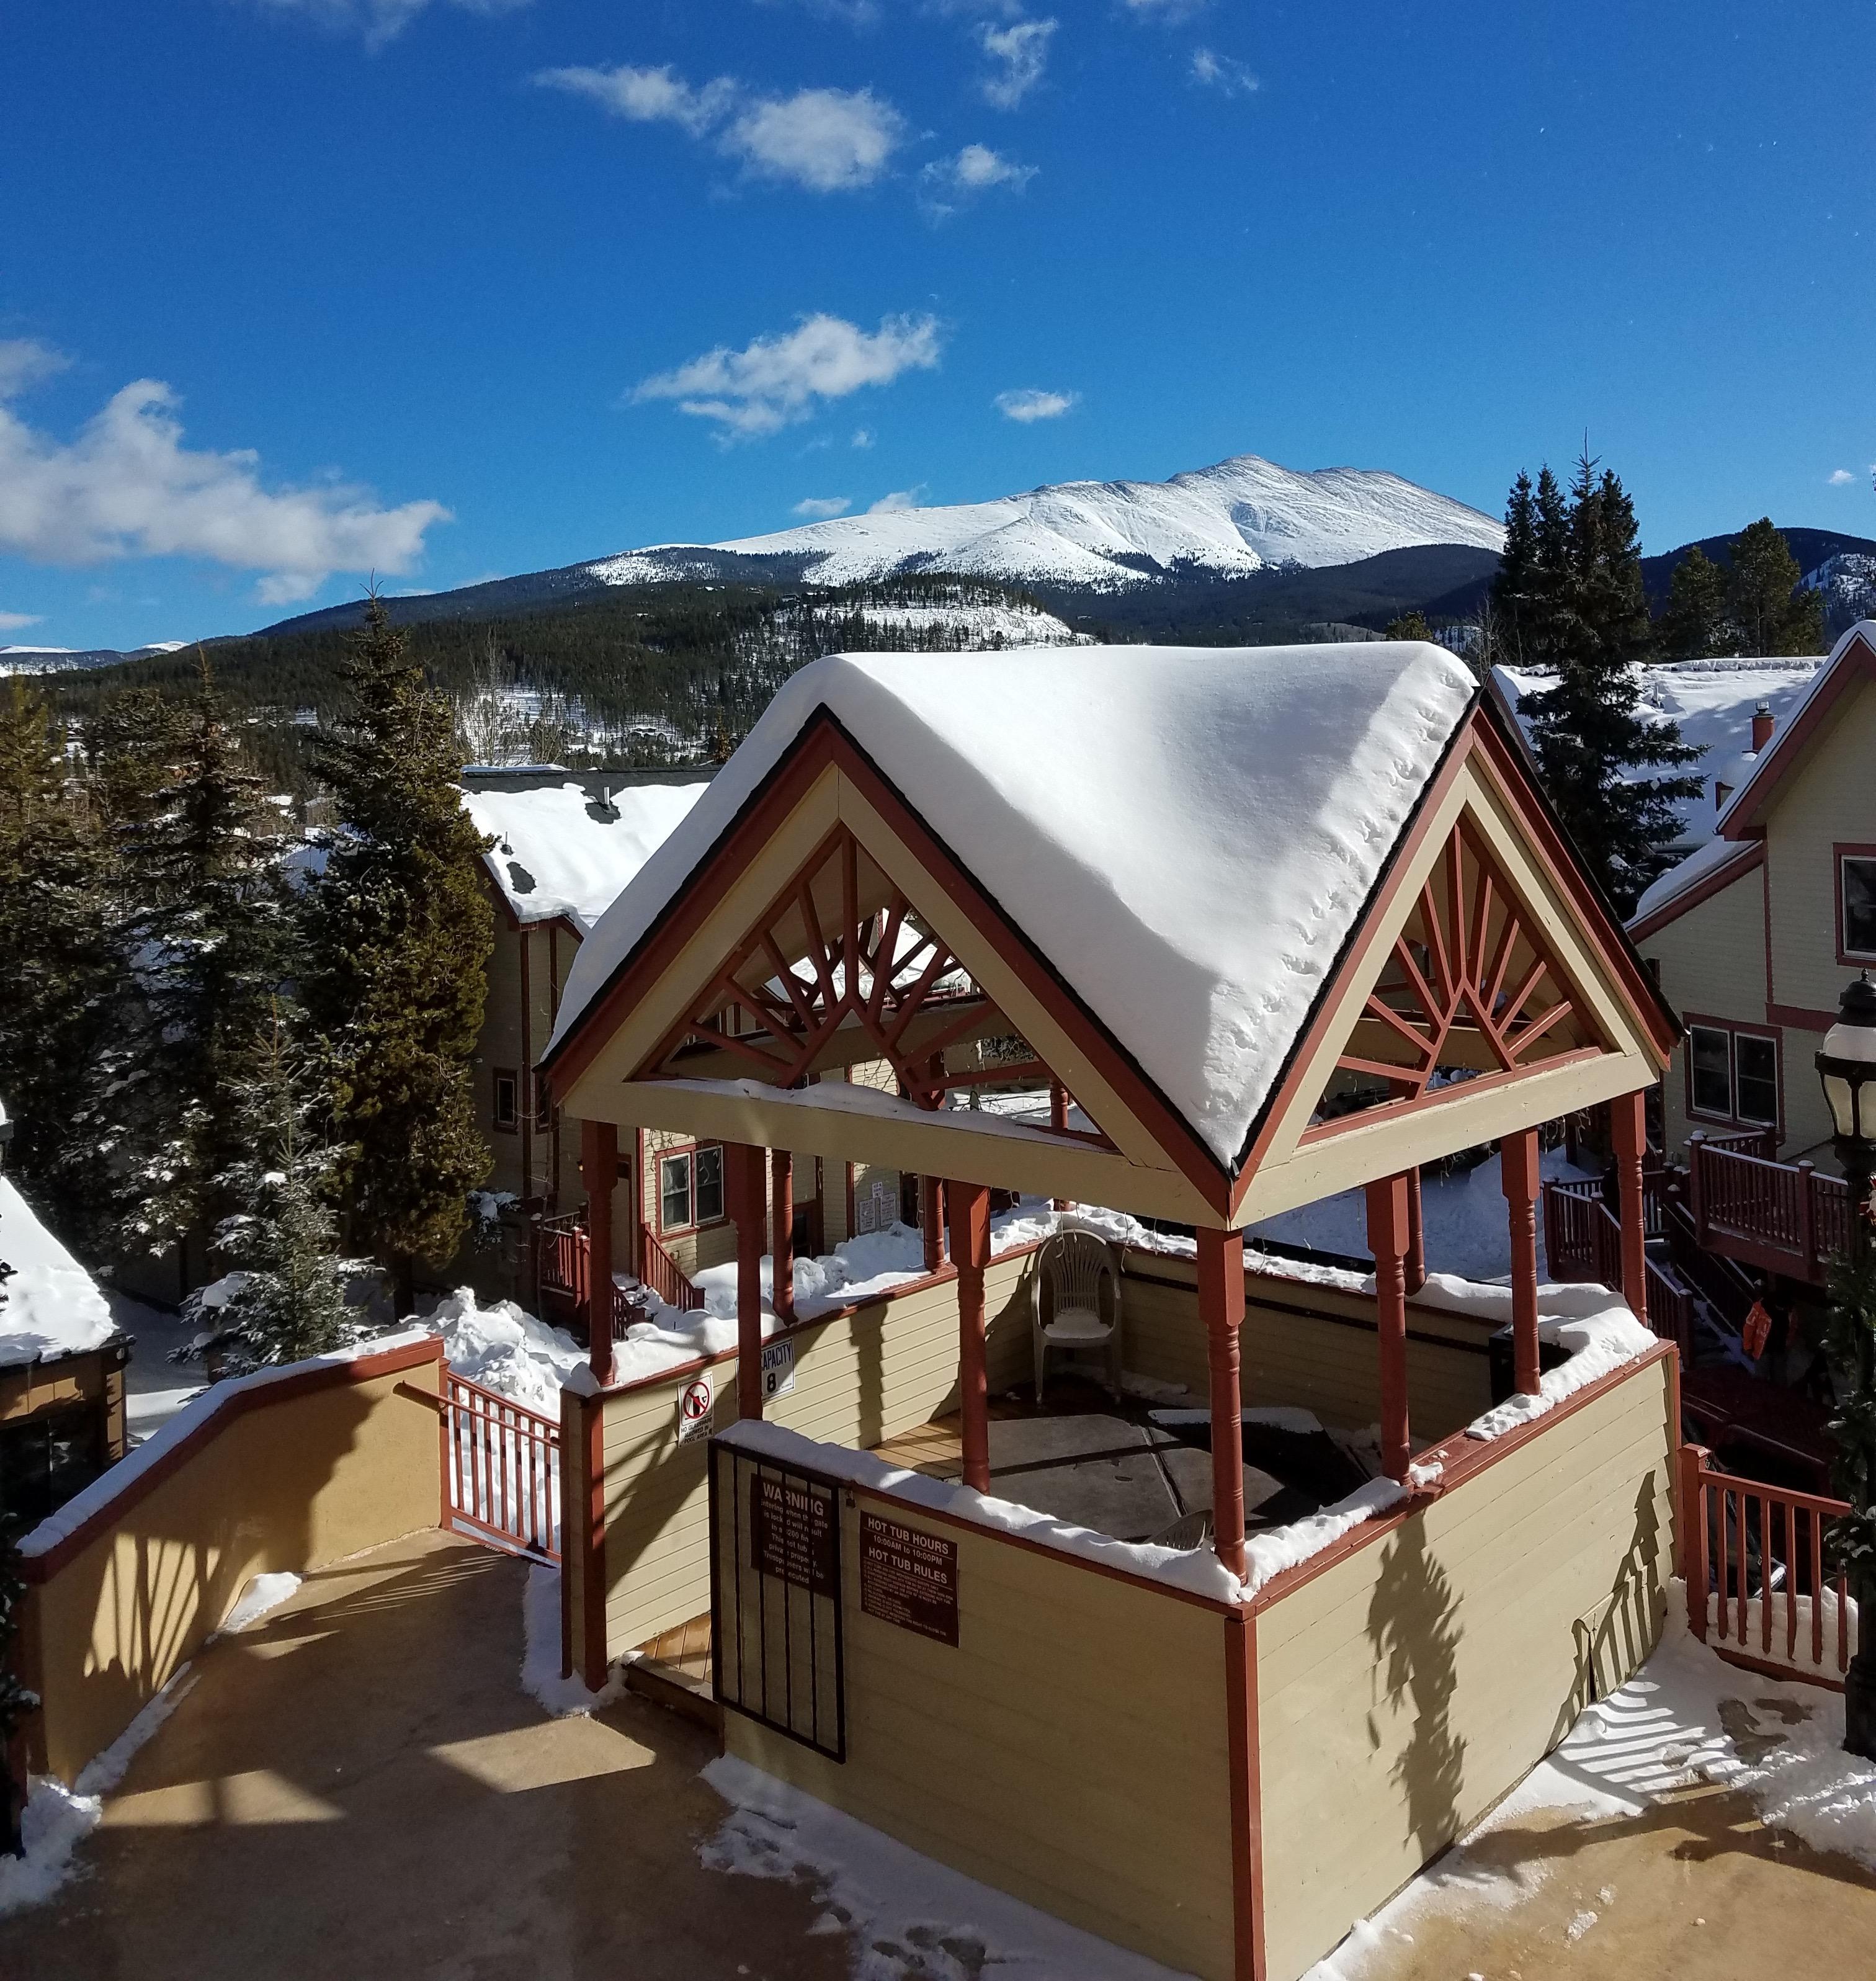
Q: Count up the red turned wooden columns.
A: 11